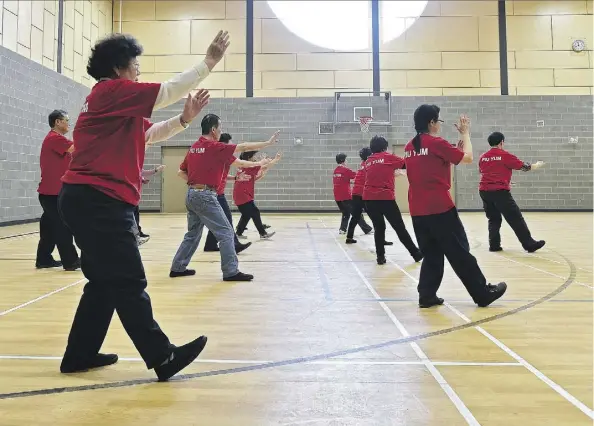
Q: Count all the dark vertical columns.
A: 4